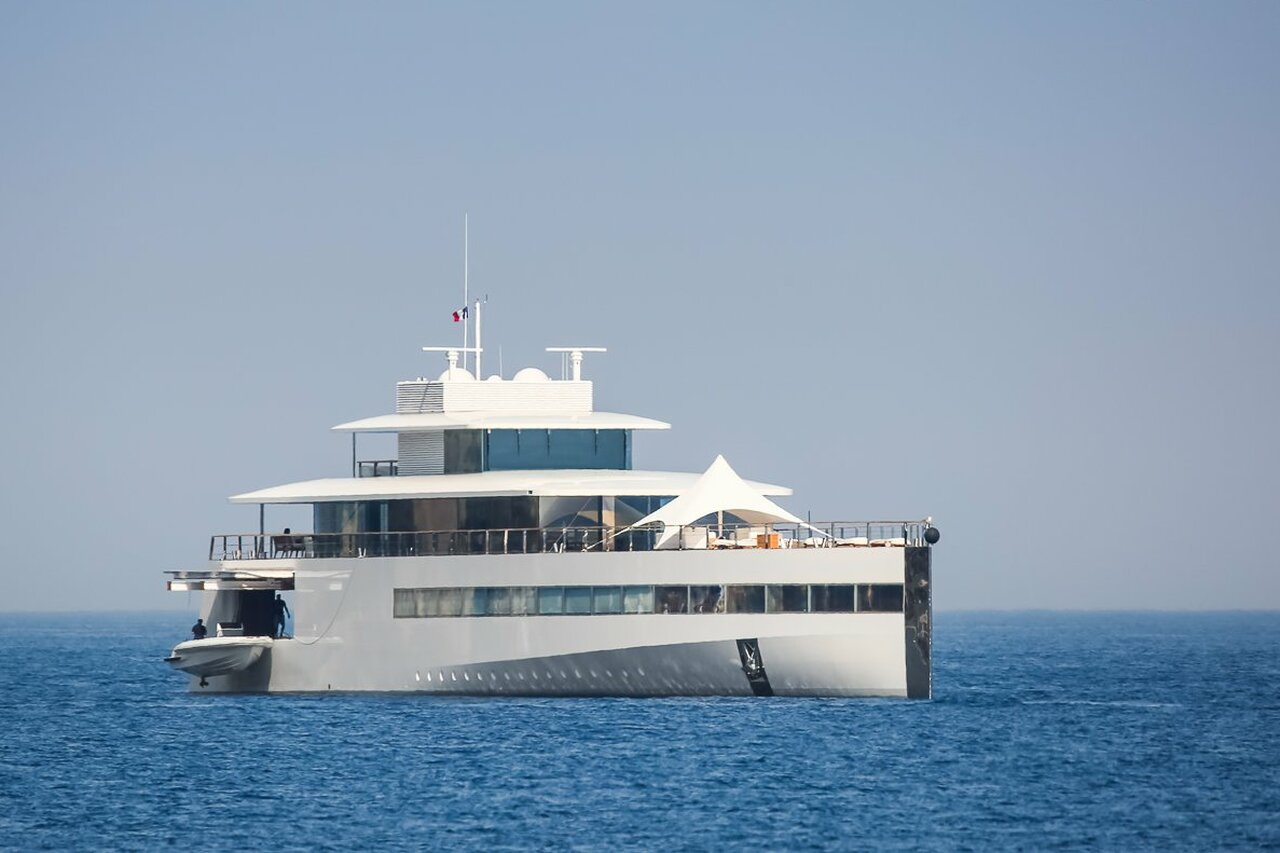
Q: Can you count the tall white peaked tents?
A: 1